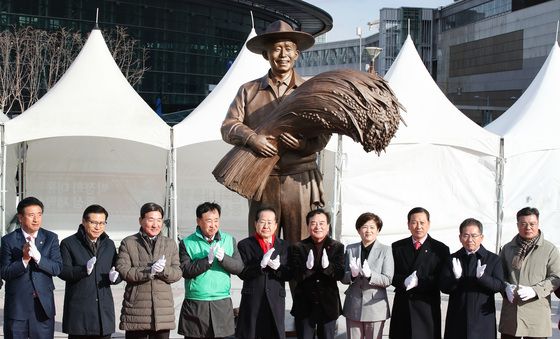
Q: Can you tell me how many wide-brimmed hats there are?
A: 1